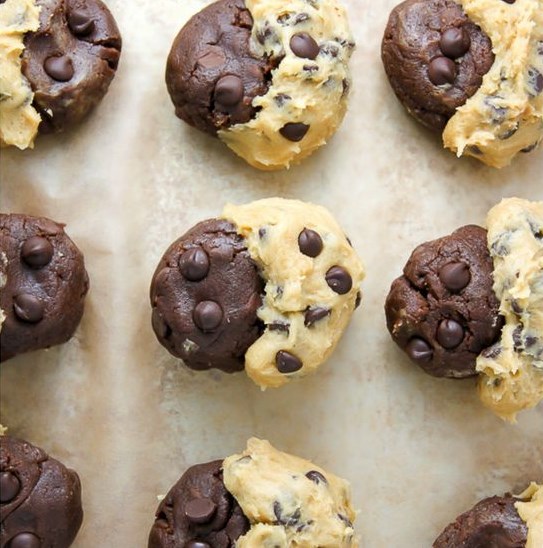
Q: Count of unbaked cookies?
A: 9